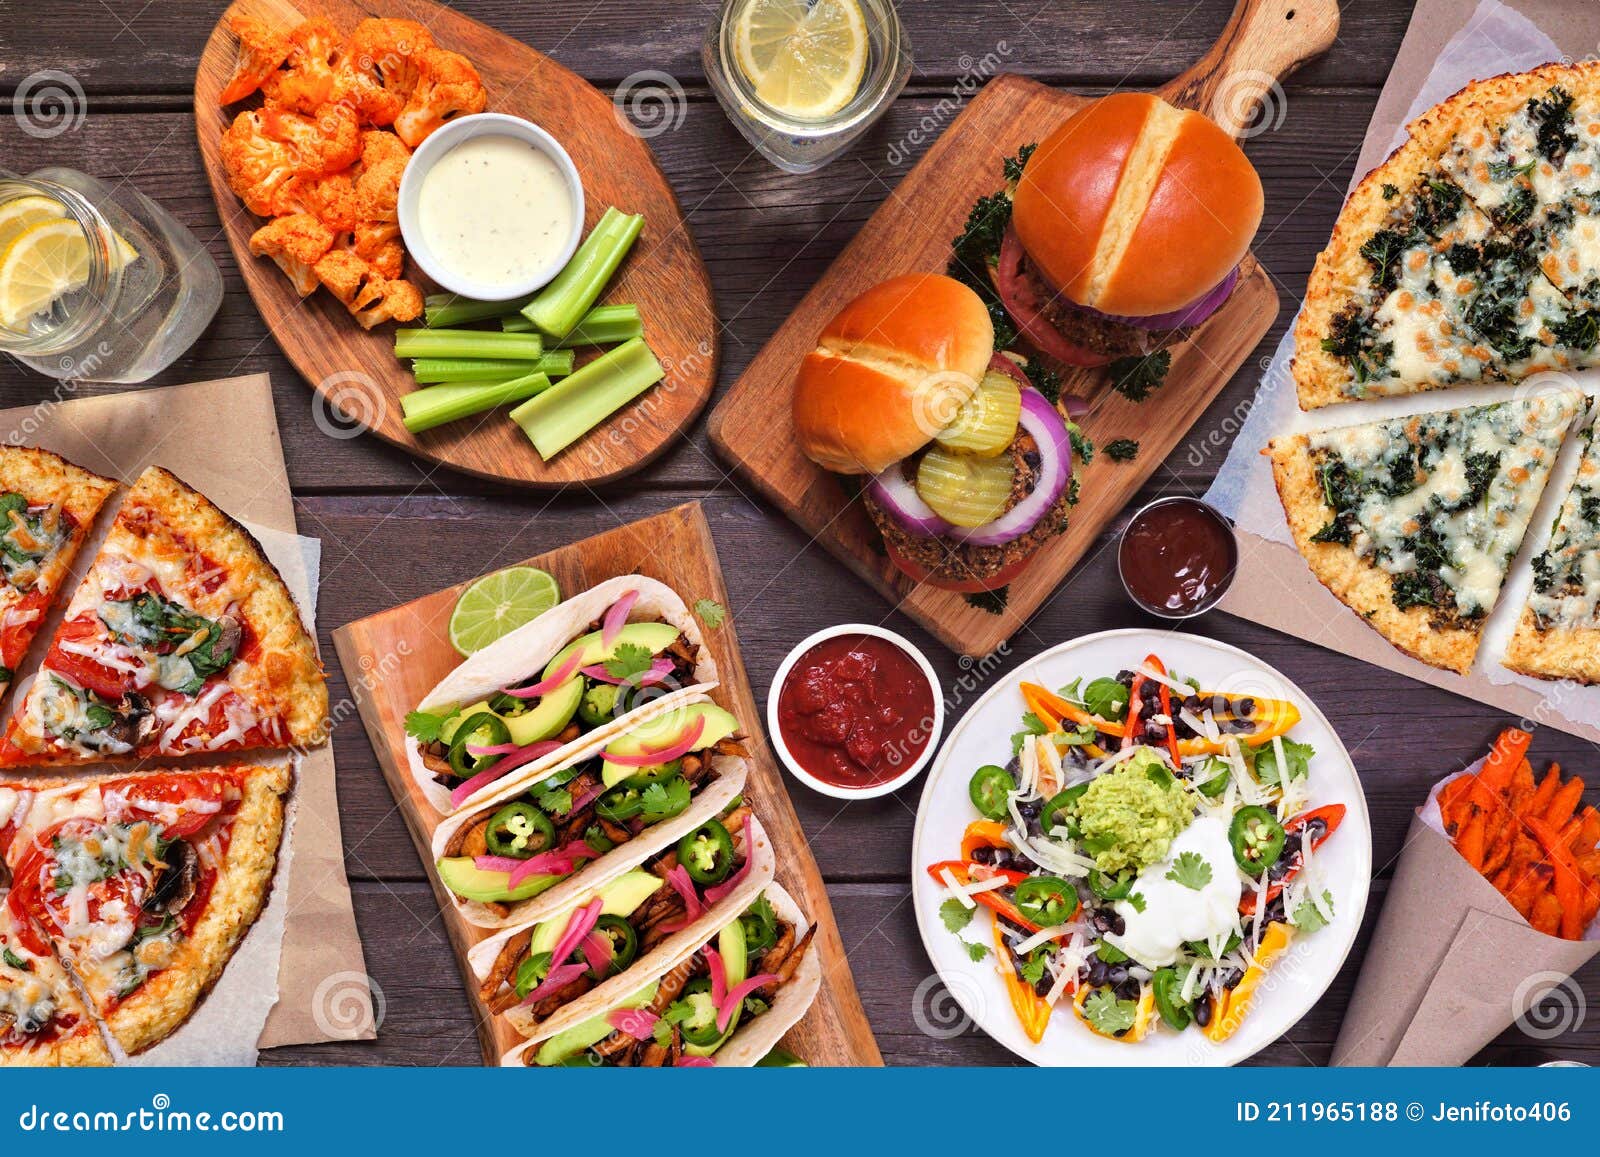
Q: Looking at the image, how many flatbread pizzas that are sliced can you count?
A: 2